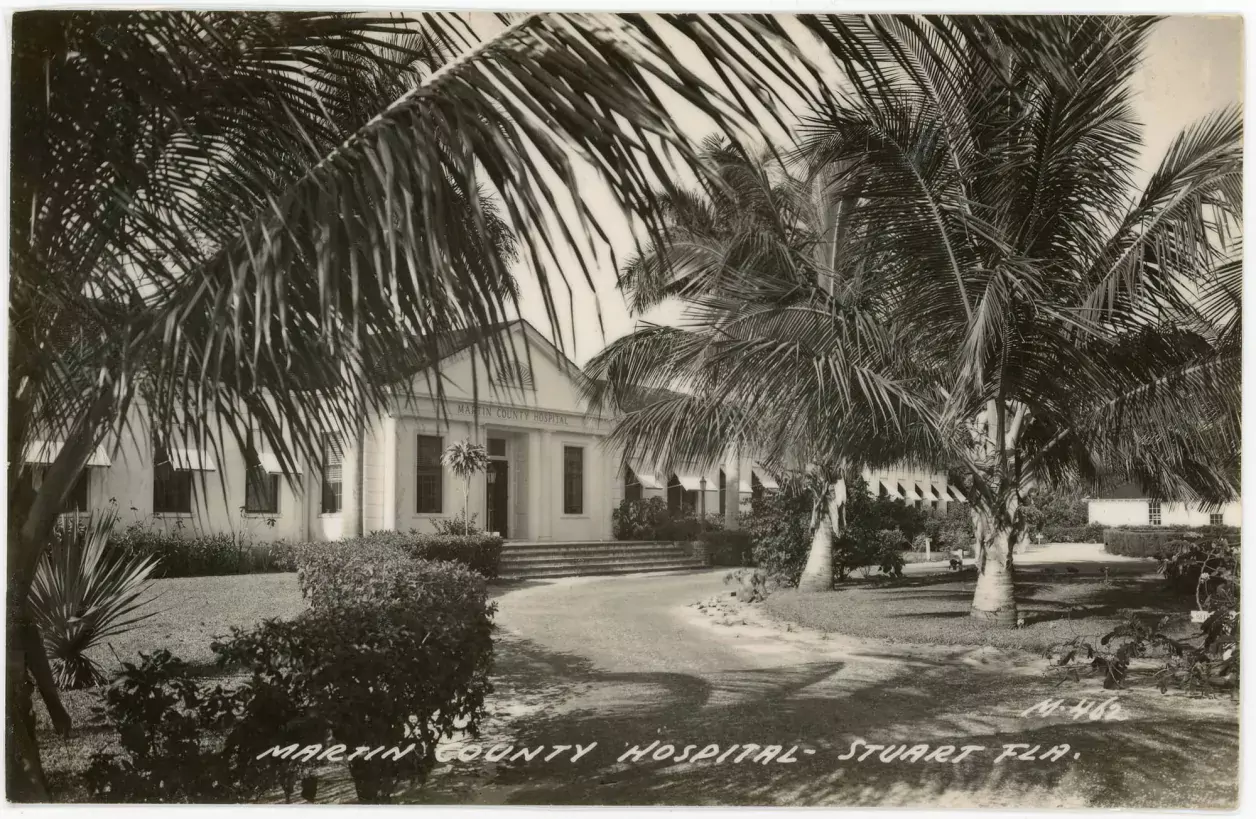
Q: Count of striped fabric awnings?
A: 0